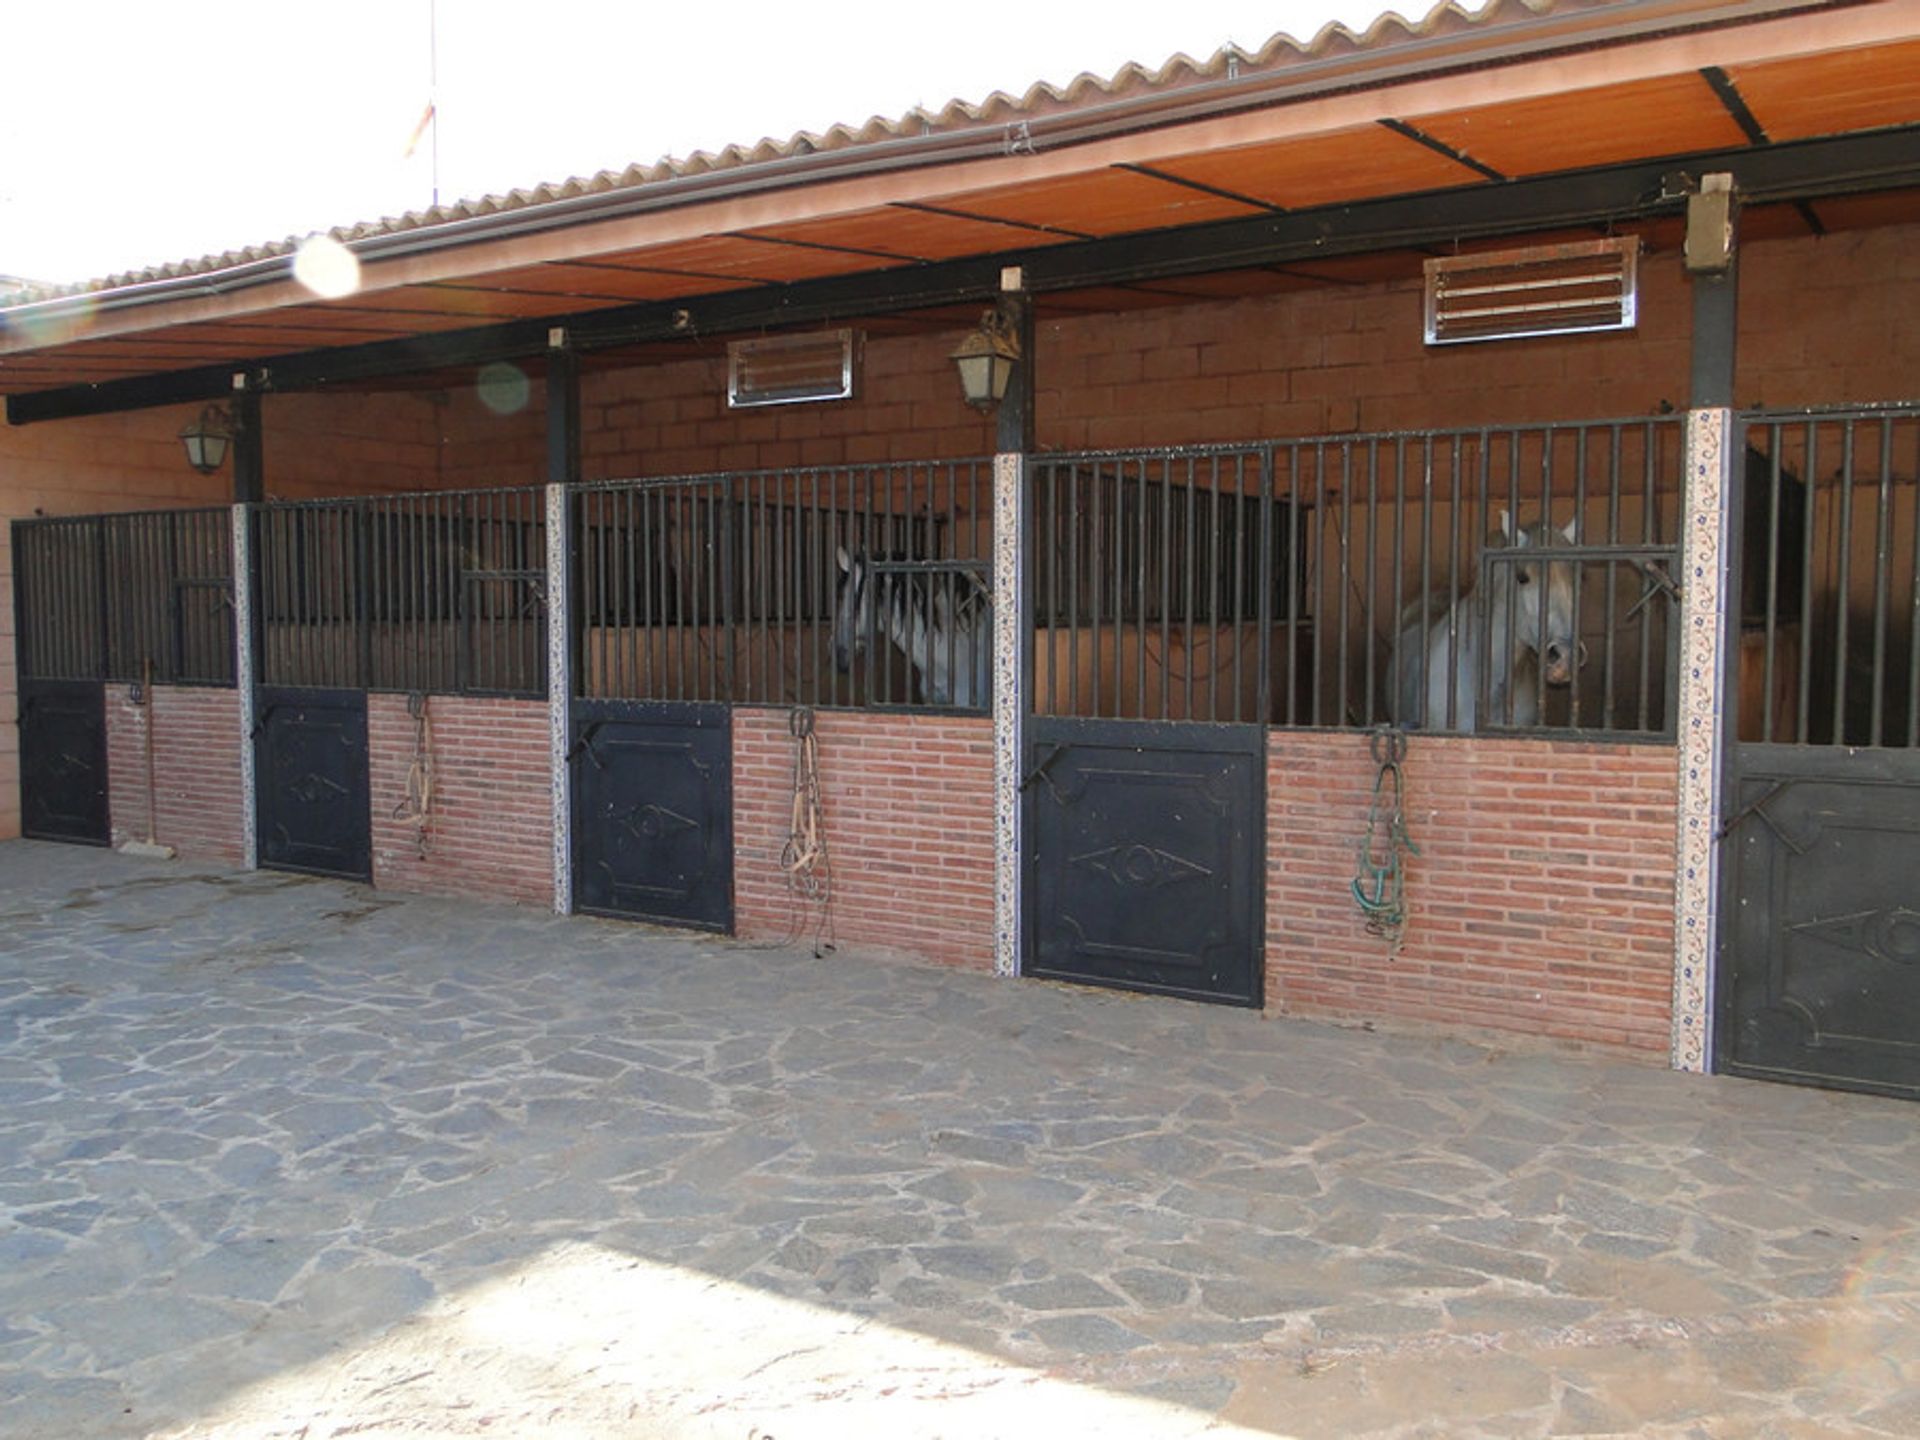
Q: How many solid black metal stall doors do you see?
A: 5